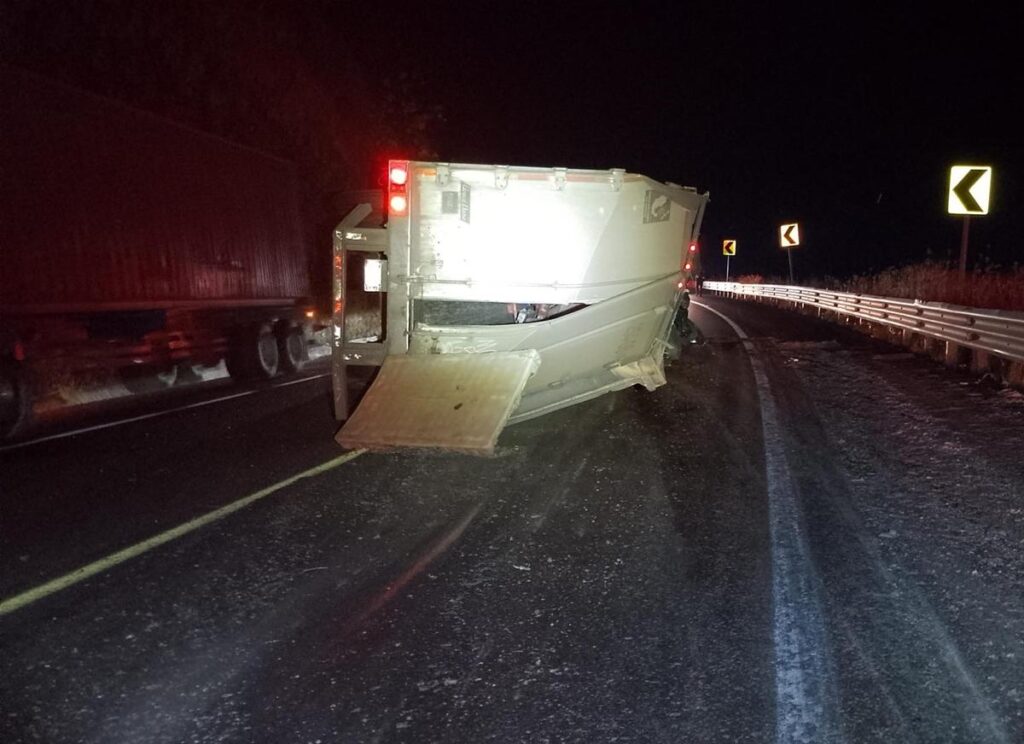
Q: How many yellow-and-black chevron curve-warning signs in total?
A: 3